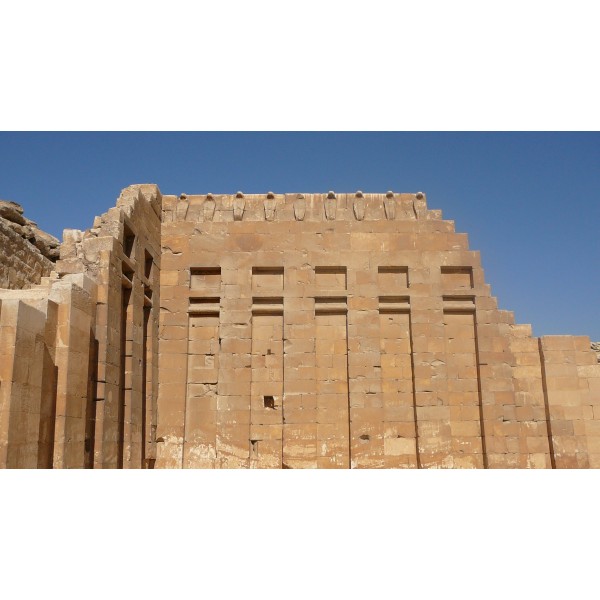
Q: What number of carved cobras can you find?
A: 9